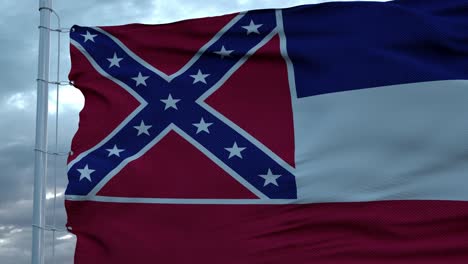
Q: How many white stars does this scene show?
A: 13